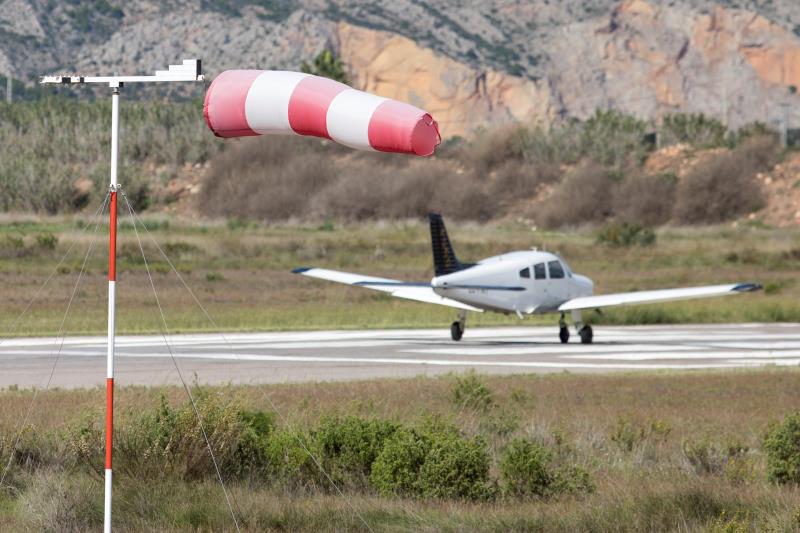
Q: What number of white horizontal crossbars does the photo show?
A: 1